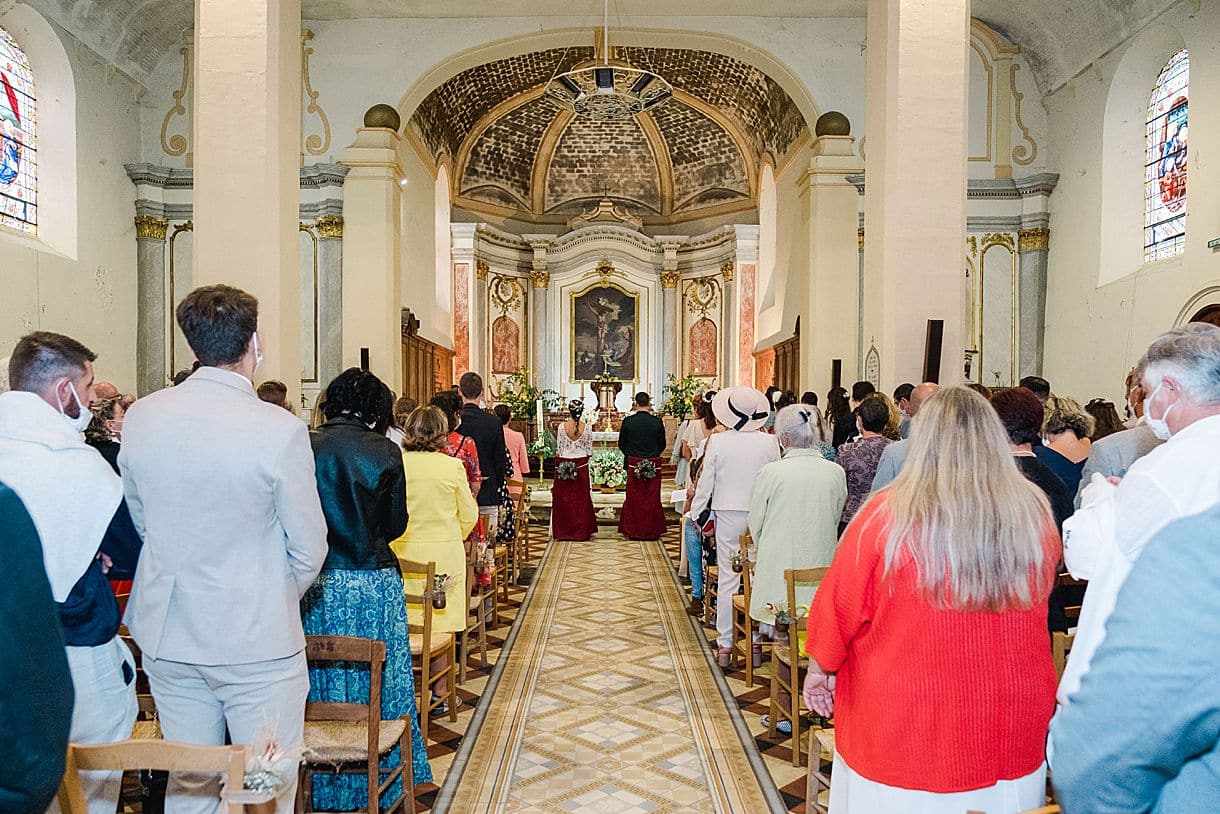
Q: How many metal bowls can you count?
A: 2